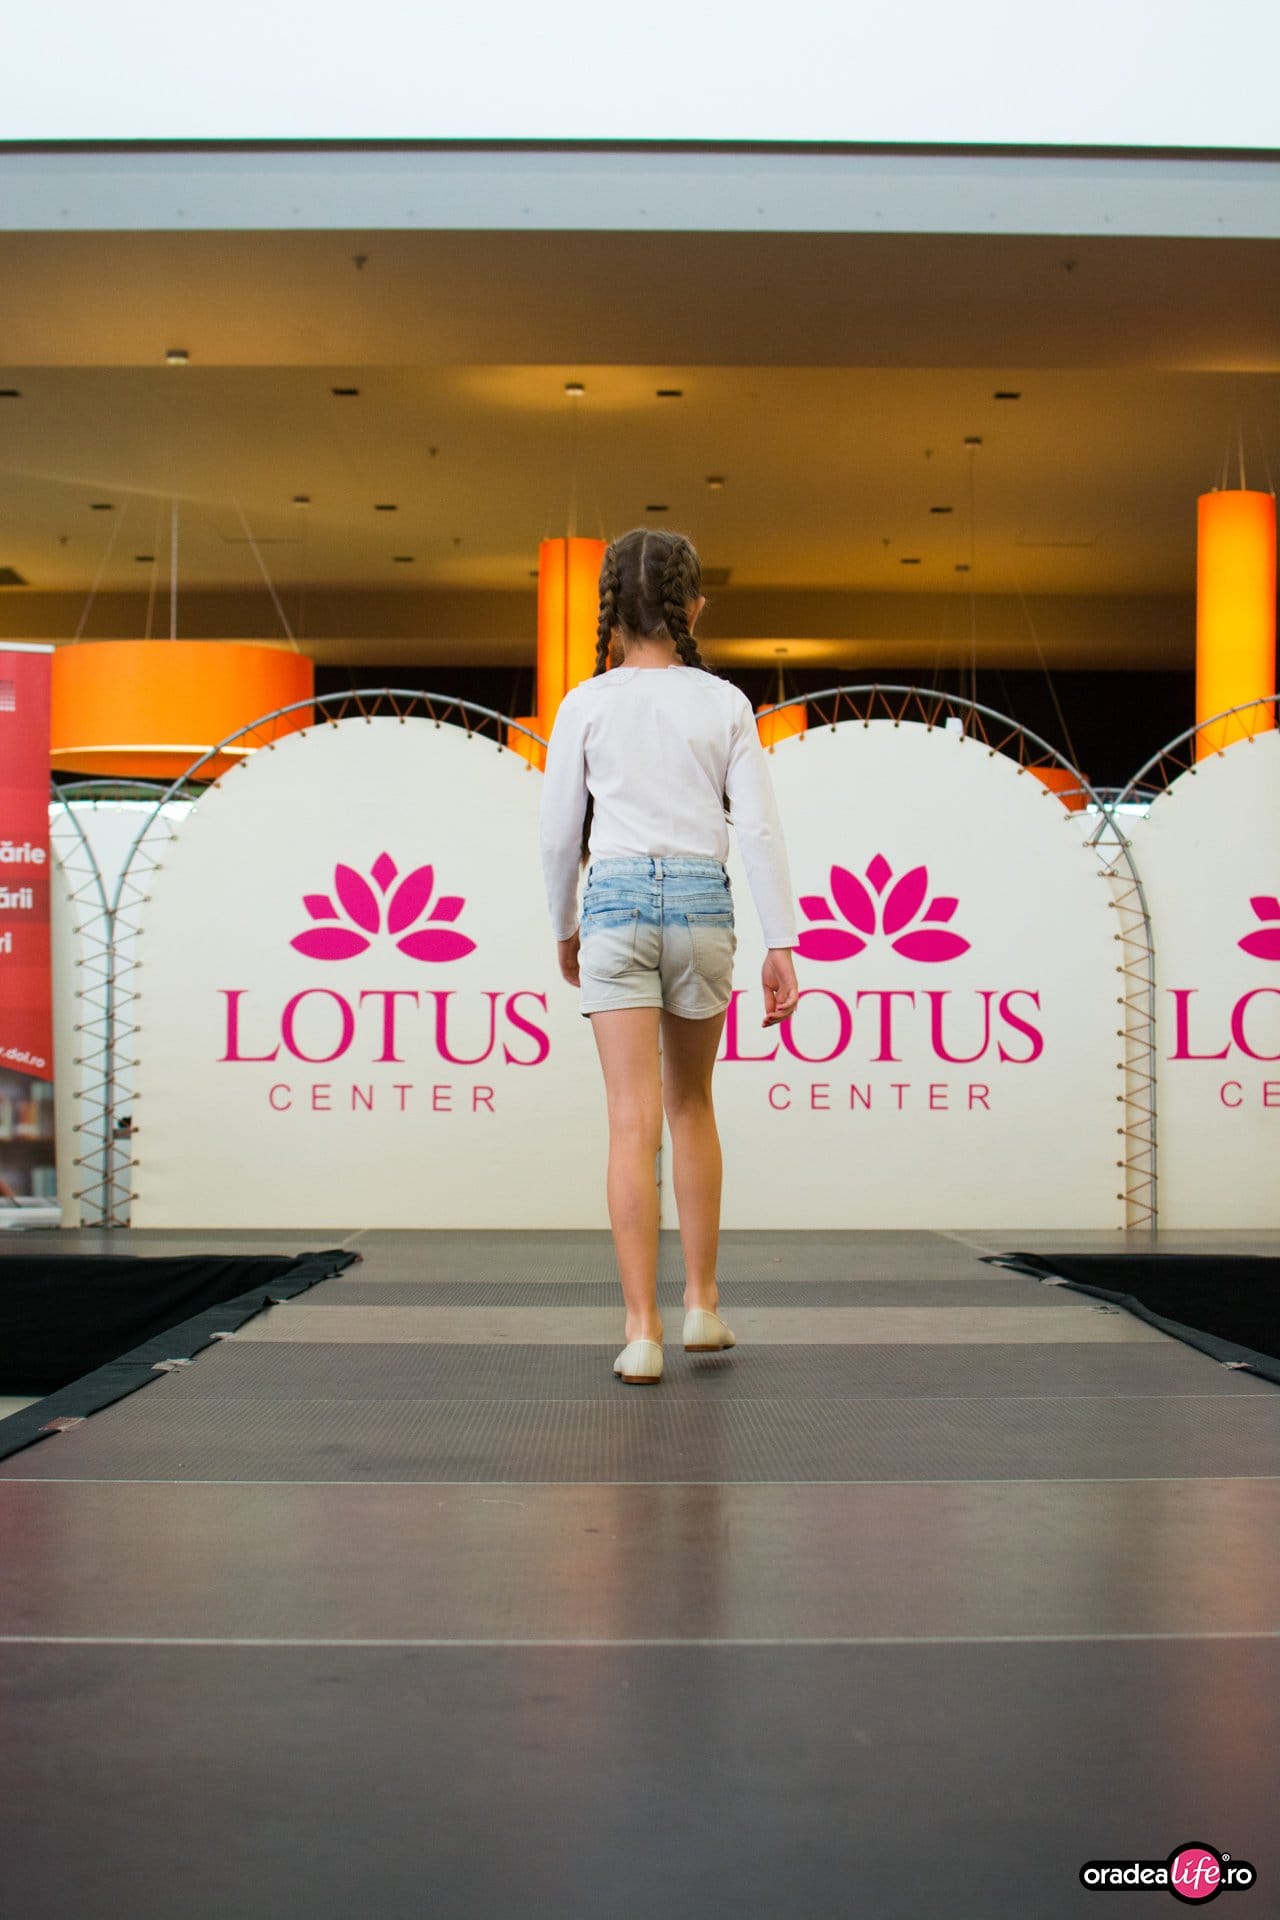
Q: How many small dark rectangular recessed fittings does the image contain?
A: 11